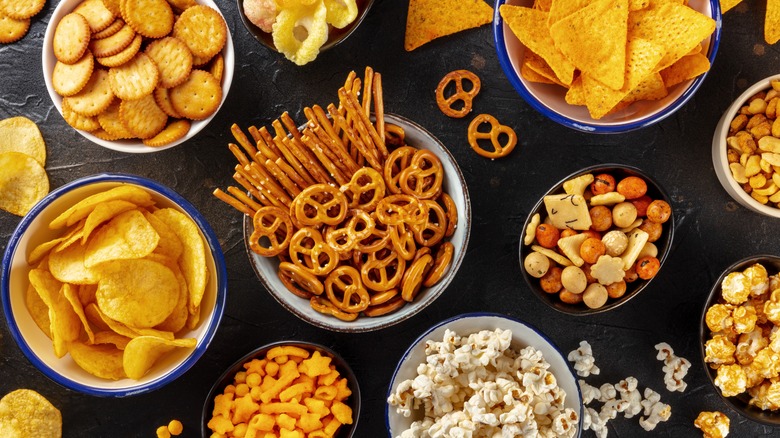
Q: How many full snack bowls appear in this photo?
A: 3